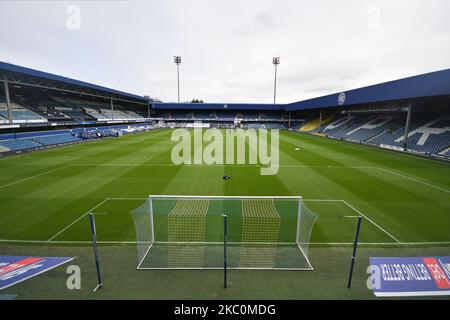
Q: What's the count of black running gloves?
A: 0